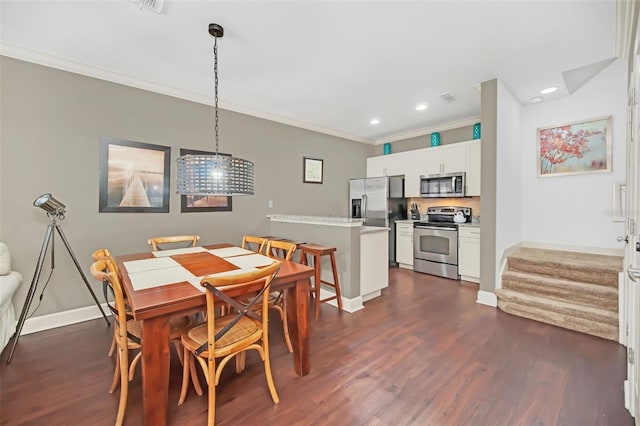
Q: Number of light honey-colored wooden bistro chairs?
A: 6